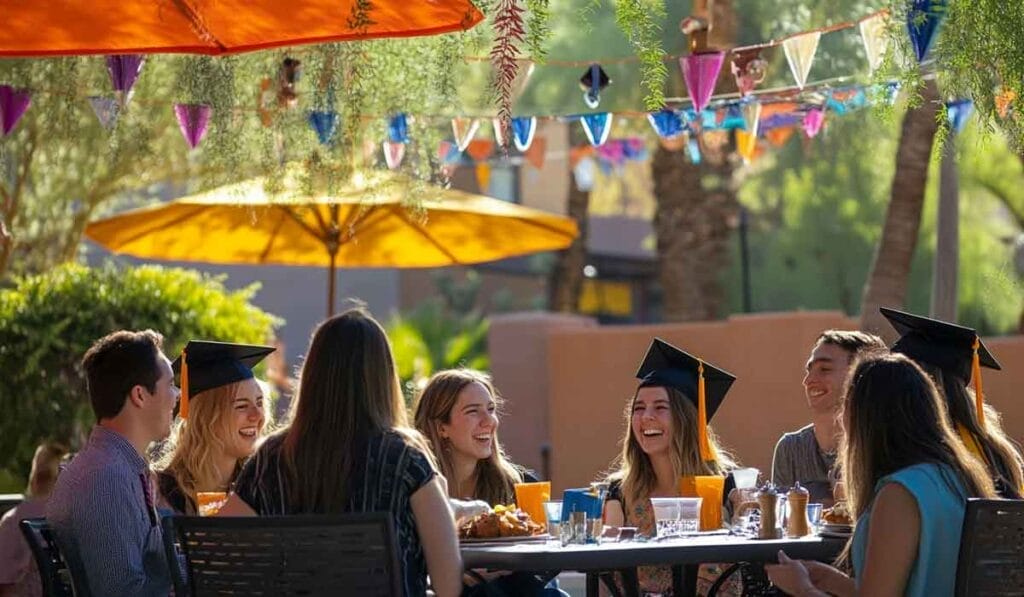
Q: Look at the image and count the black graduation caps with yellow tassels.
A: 3